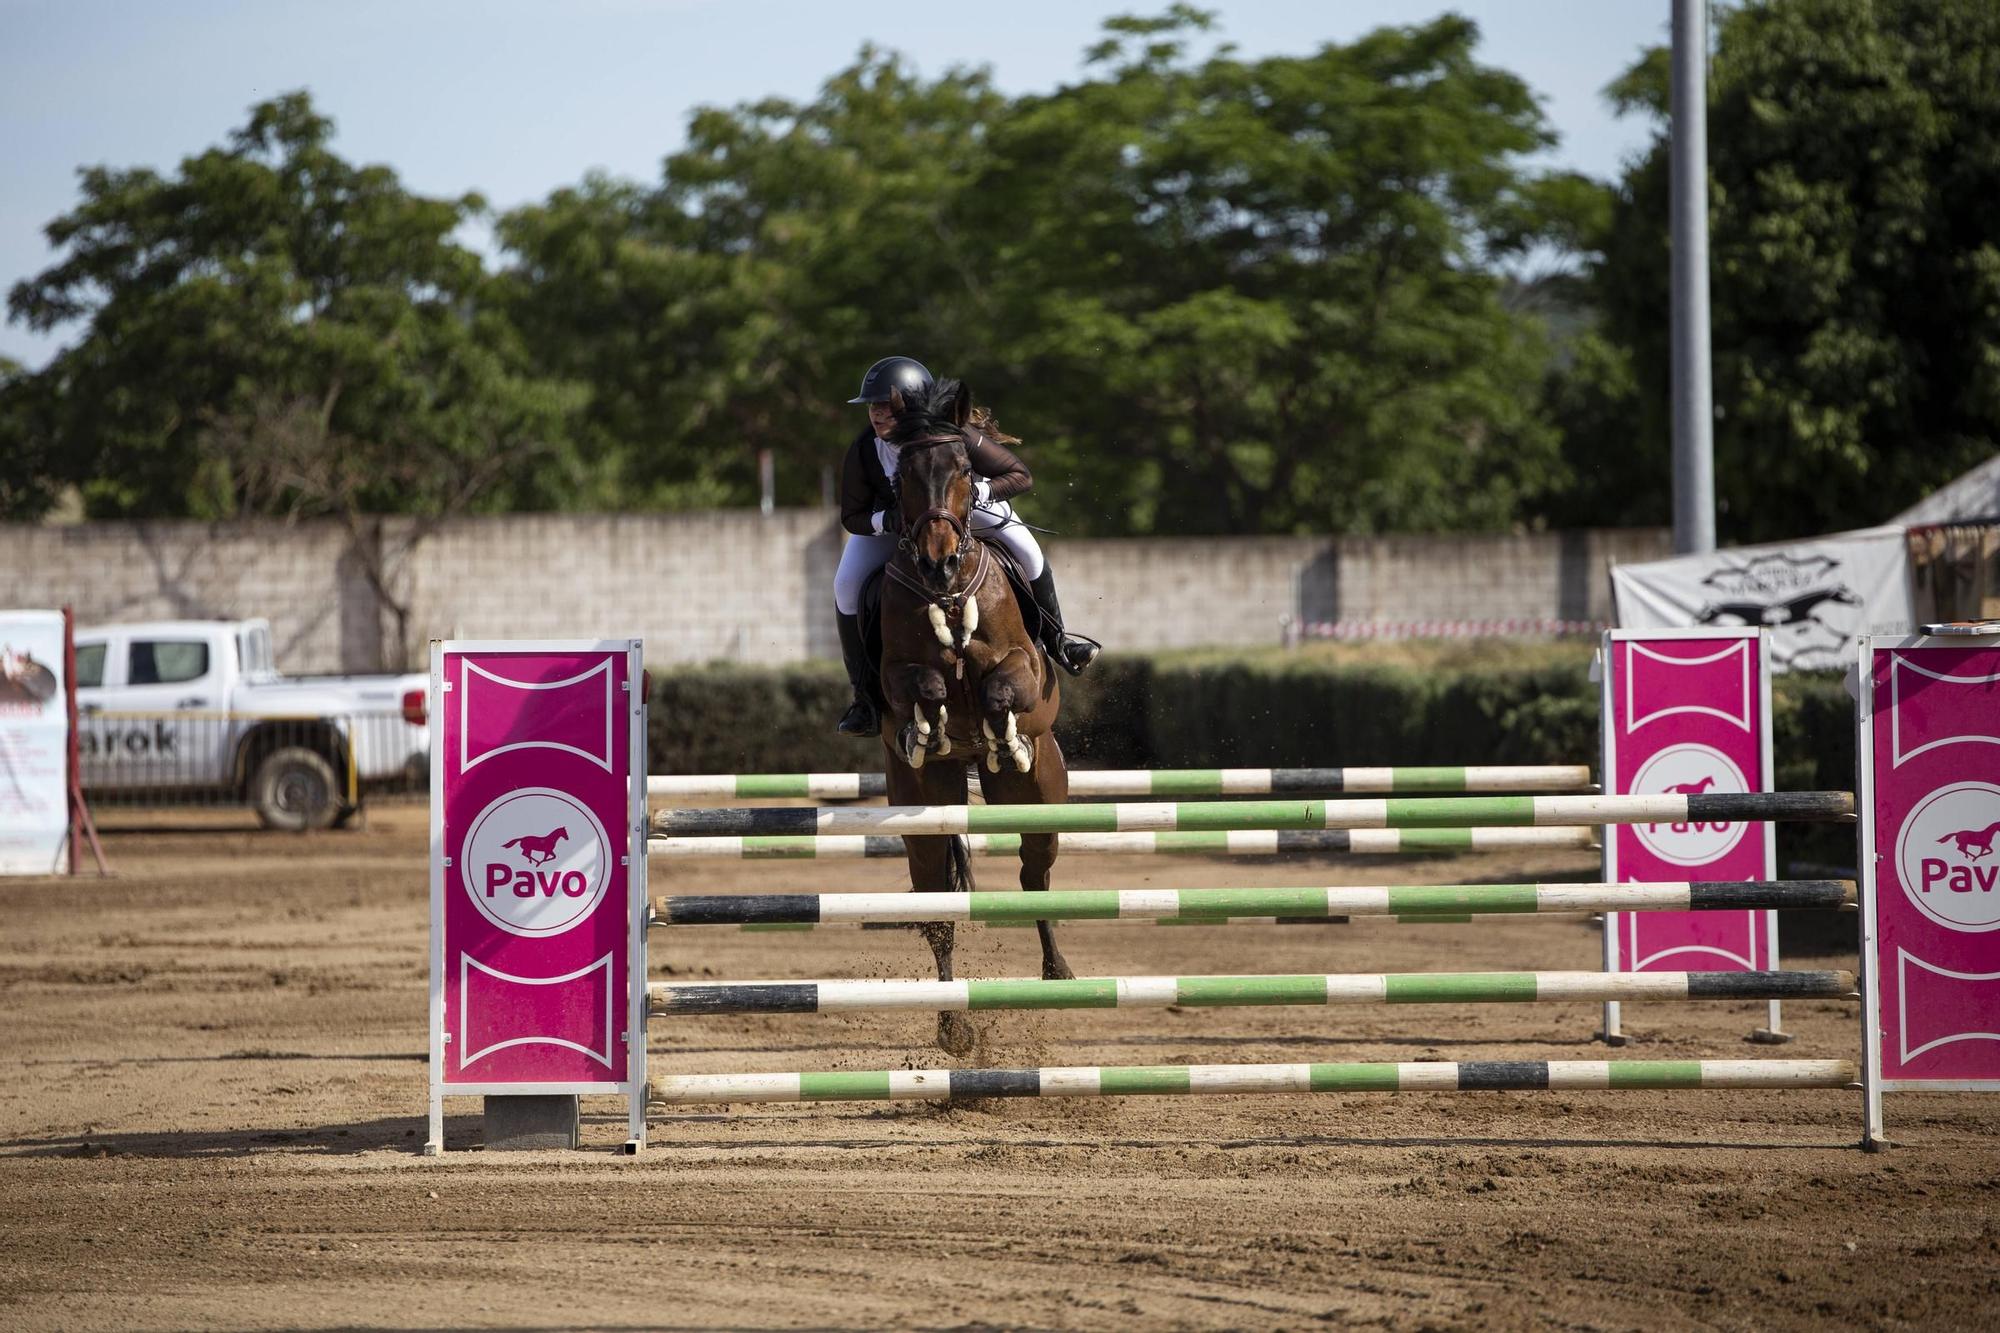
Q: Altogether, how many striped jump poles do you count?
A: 7